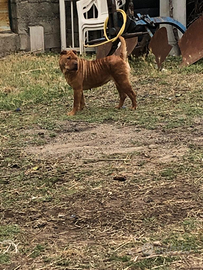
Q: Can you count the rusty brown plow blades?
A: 4